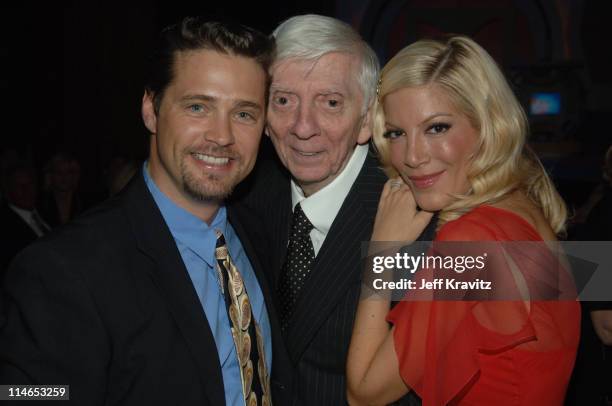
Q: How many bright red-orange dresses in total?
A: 1